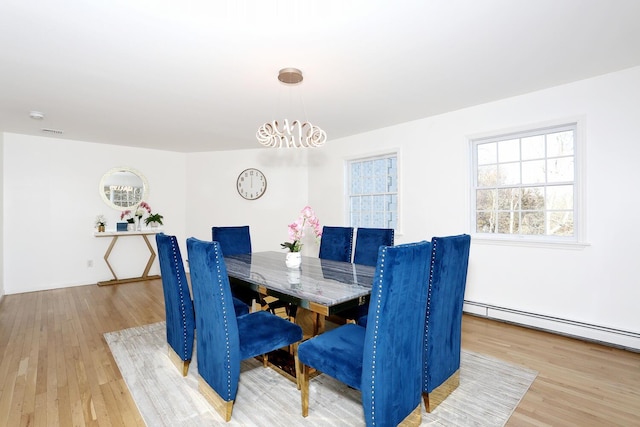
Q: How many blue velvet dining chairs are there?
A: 7